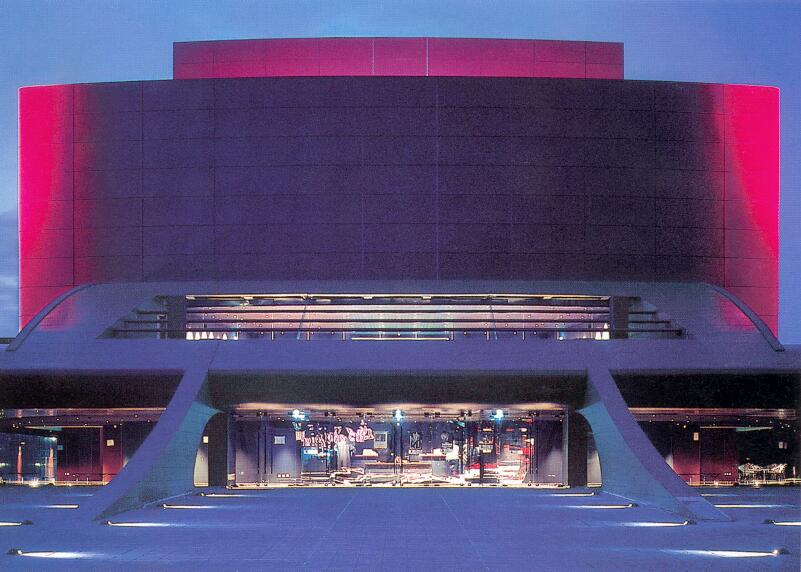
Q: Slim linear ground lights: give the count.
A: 14